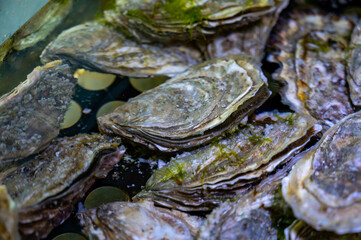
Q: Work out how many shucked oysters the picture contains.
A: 0